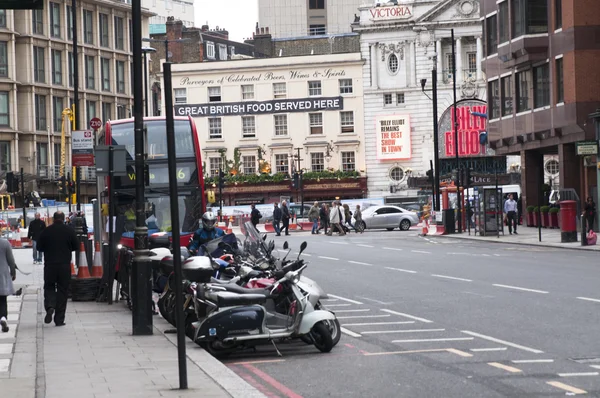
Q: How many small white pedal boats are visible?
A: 0